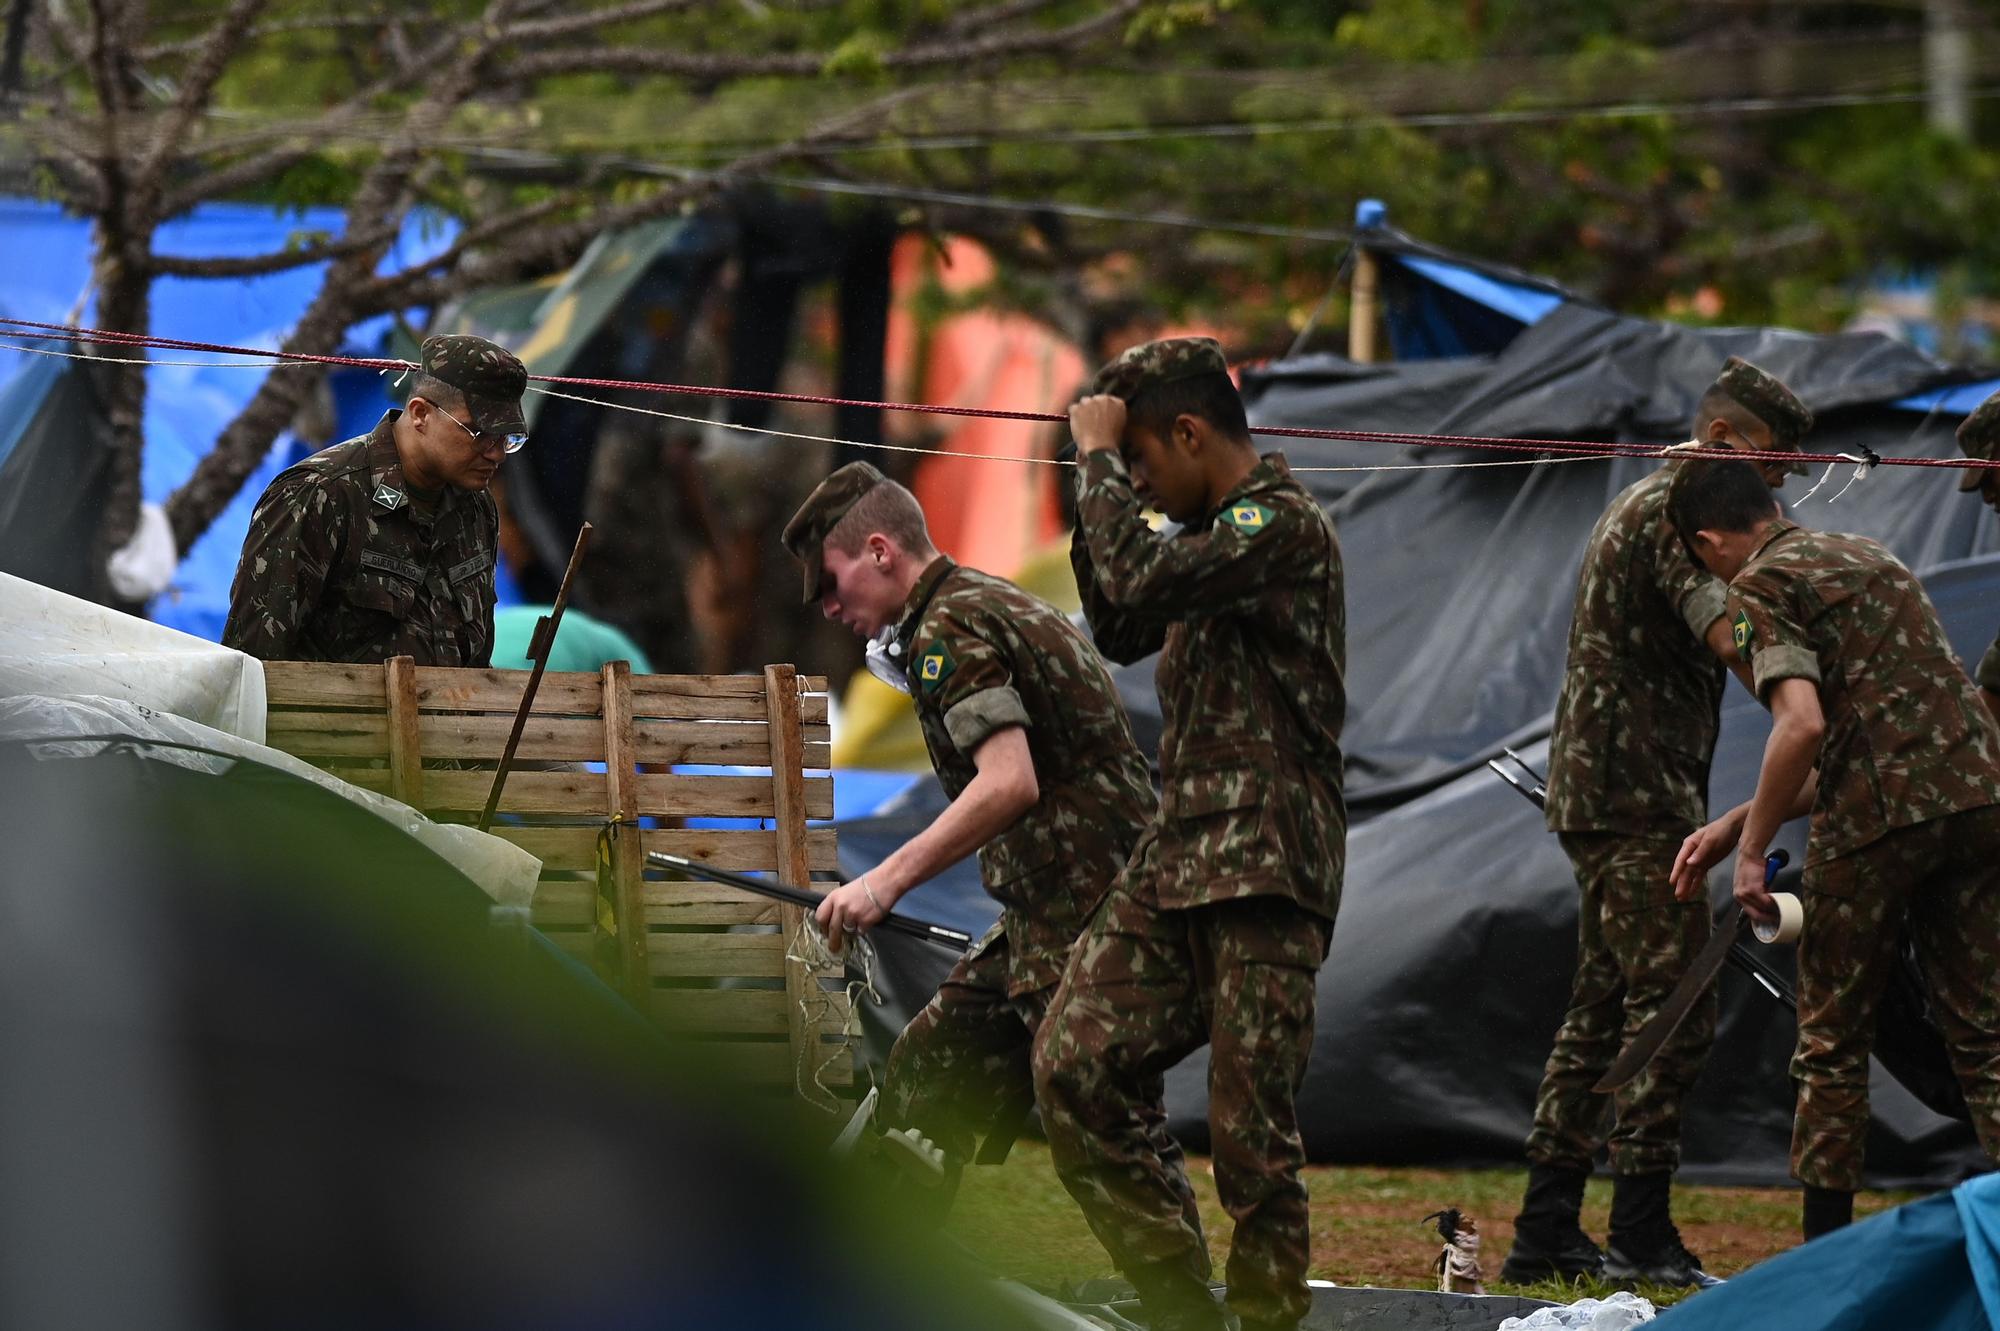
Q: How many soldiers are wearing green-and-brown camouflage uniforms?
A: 6